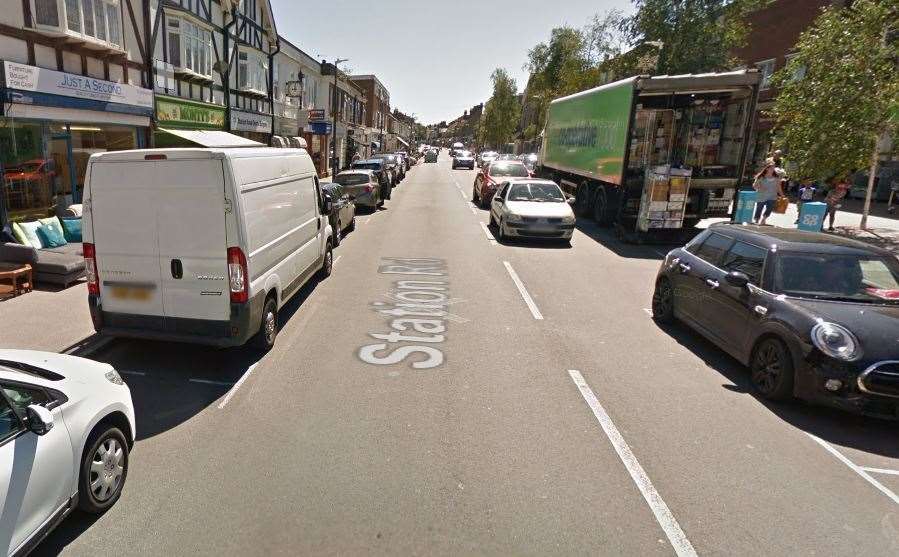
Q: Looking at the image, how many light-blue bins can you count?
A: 2